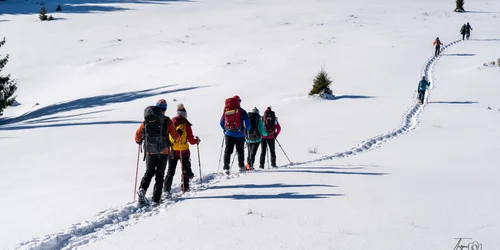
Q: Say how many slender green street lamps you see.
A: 0